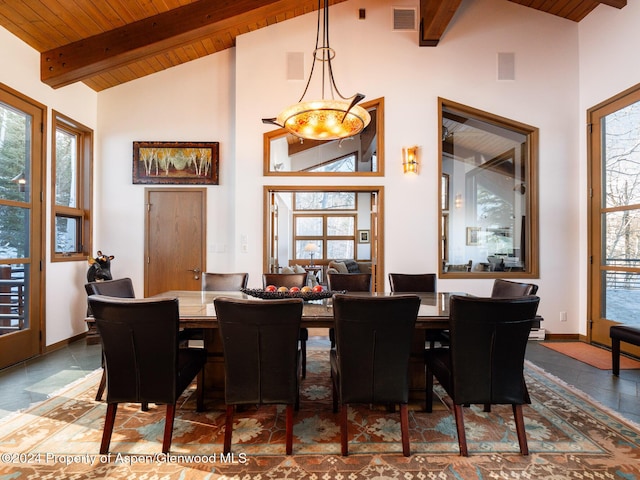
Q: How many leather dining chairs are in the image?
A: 10